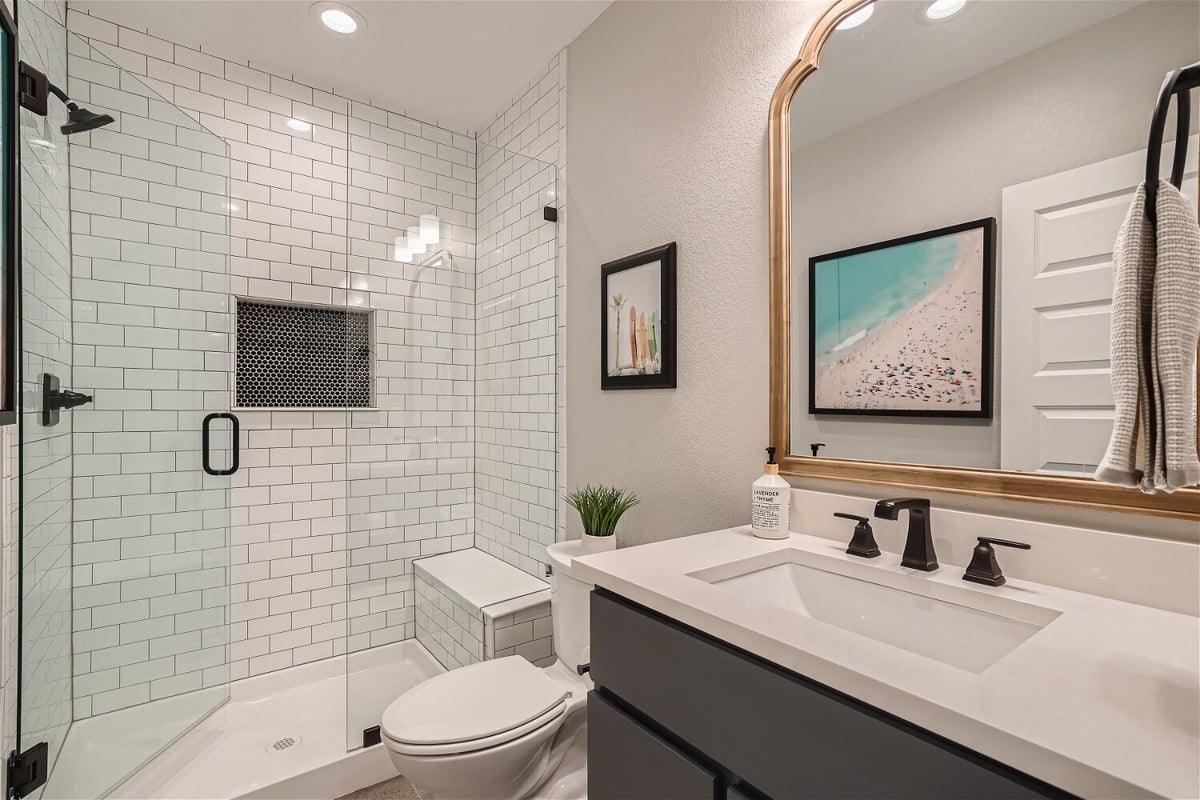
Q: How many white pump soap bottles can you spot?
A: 1